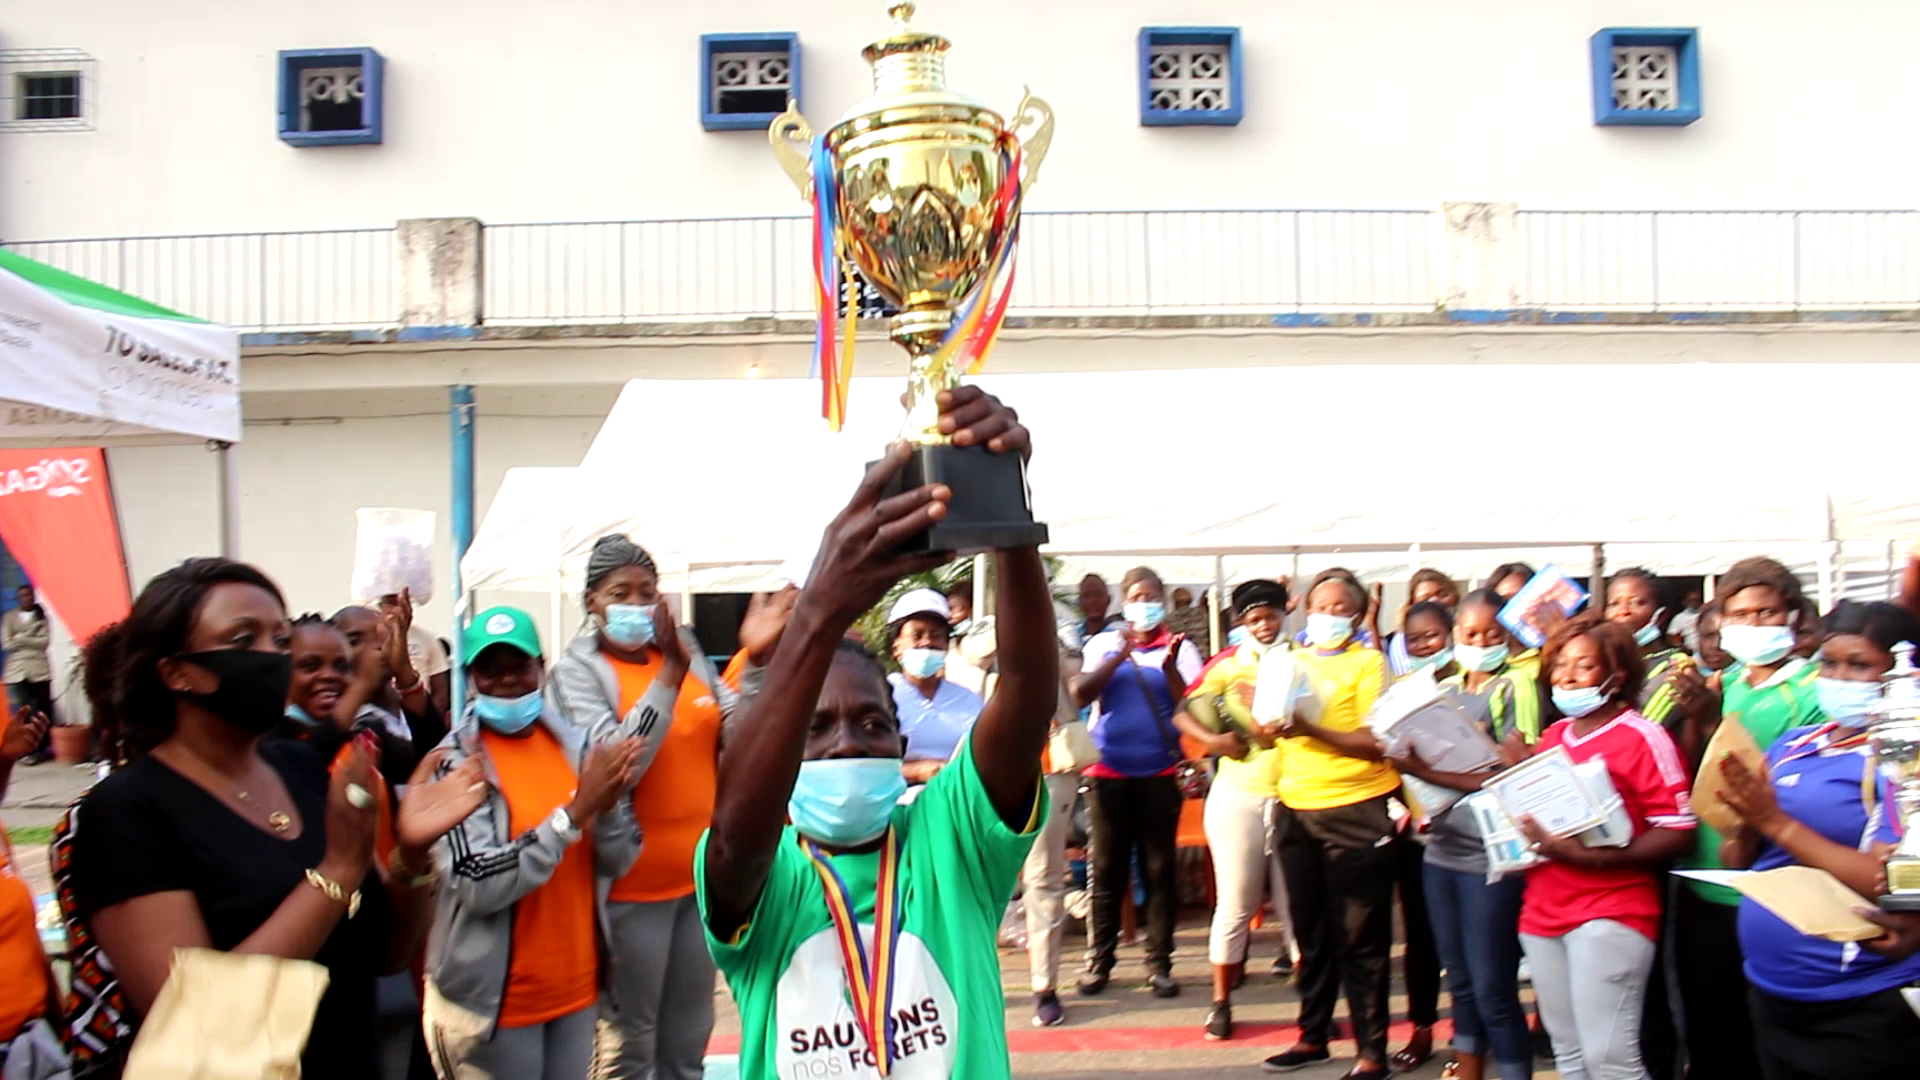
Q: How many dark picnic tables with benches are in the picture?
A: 0